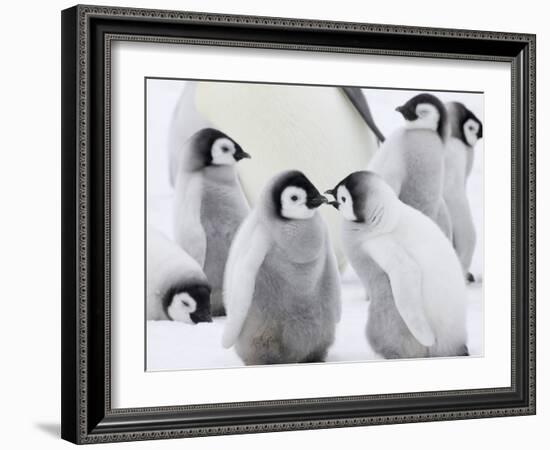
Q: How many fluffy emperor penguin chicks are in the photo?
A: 6